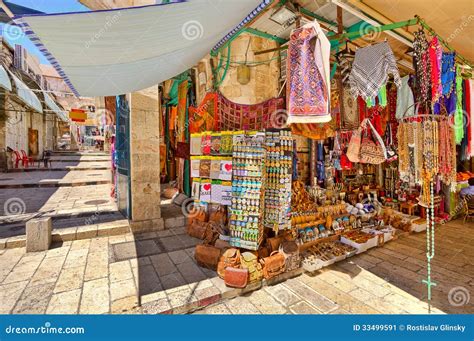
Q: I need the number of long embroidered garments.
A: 1